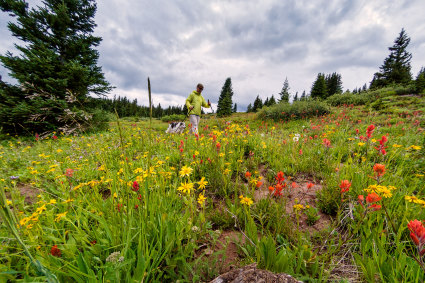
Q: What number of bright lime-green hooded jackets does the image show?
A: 1